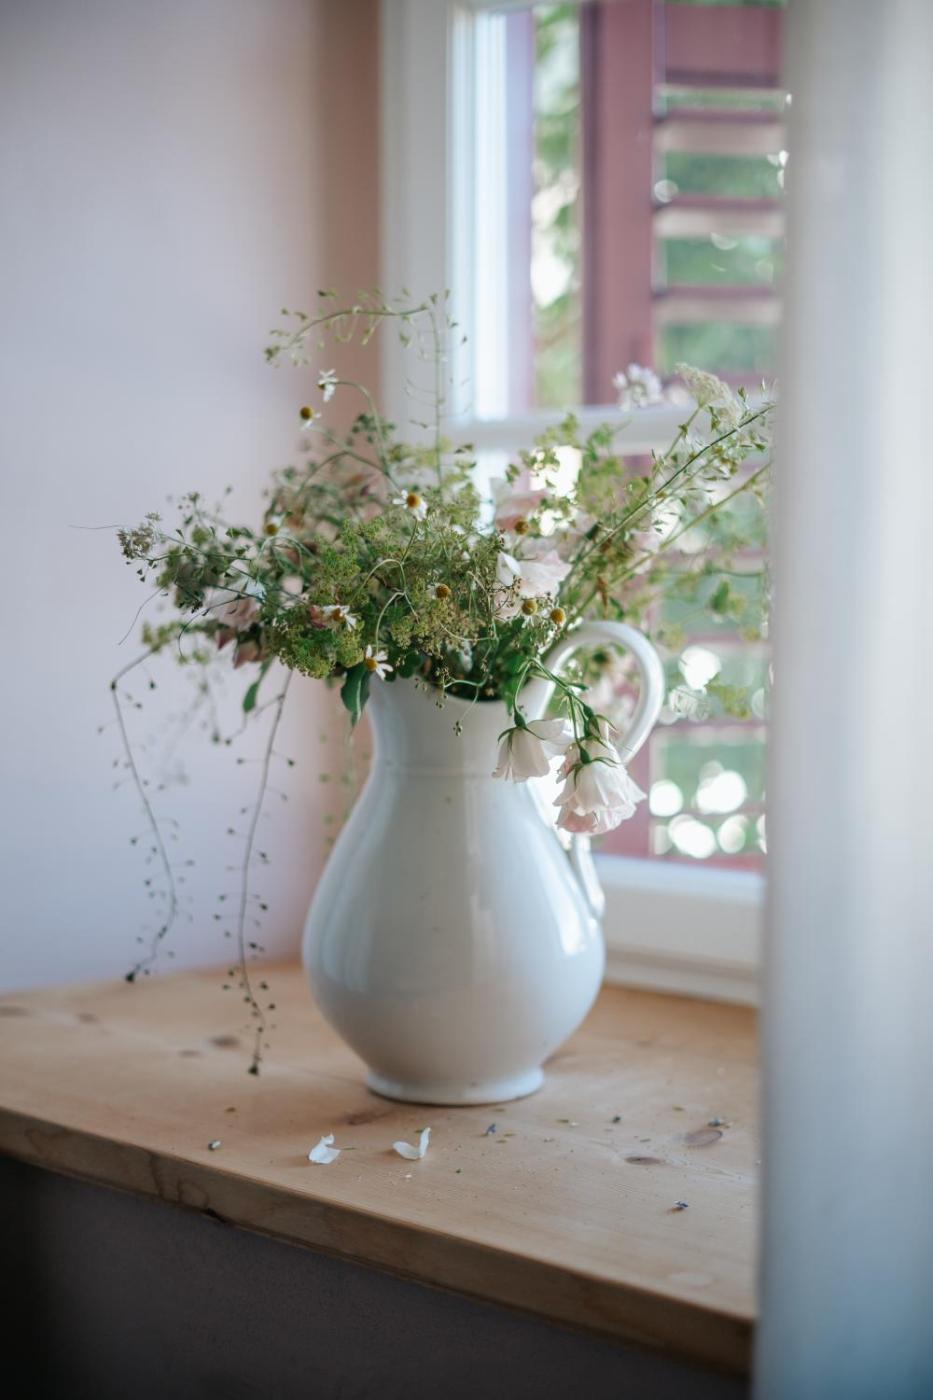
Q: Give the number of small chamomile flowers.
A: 10